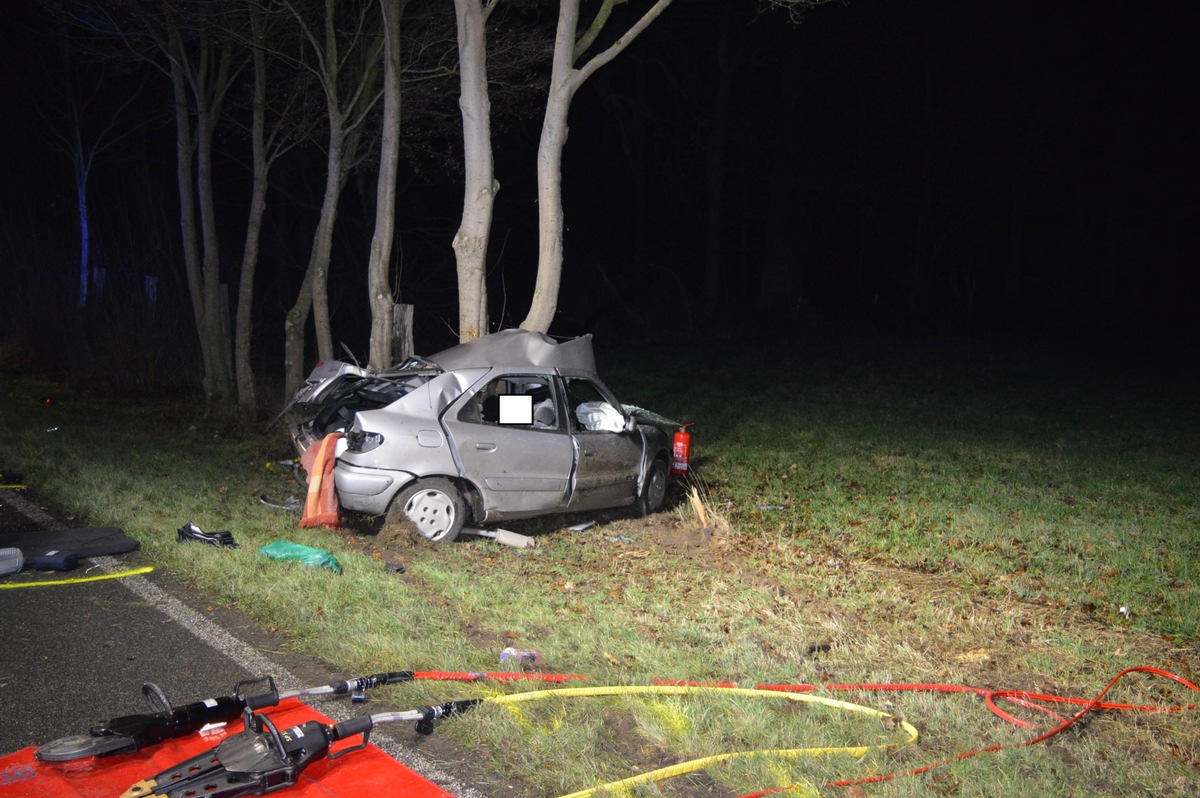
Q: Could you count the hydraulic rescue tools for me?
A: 2